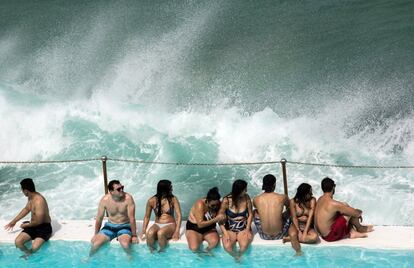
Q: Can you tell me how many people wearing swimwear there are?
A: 8